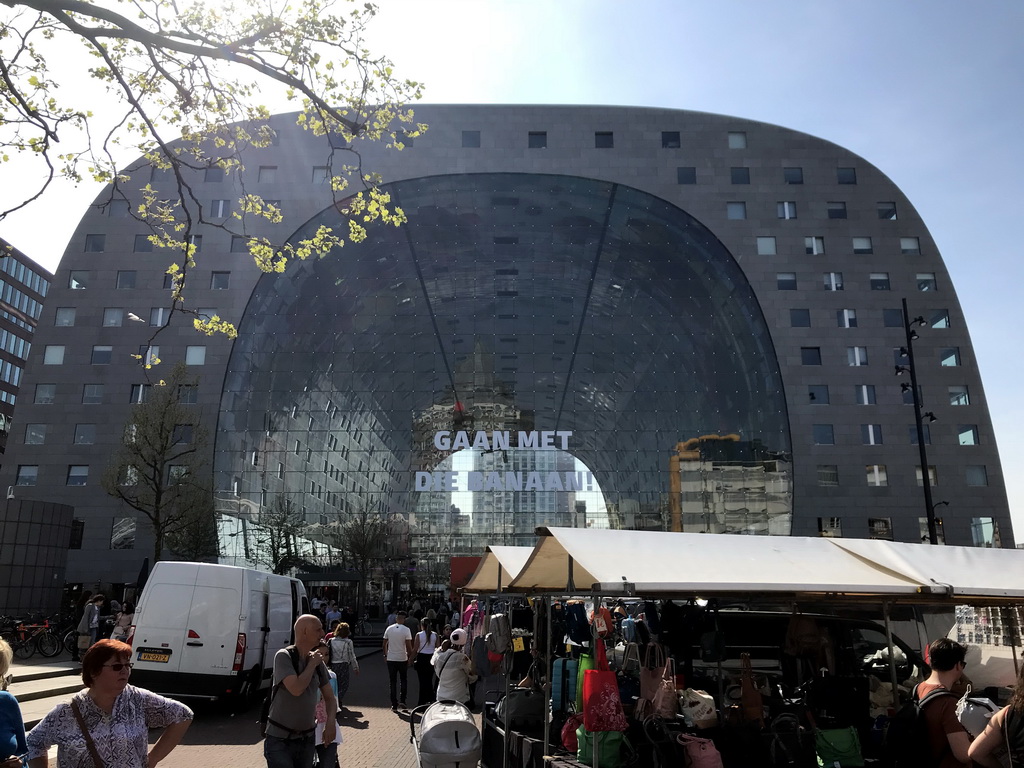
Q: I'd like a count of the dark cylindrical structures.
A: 1